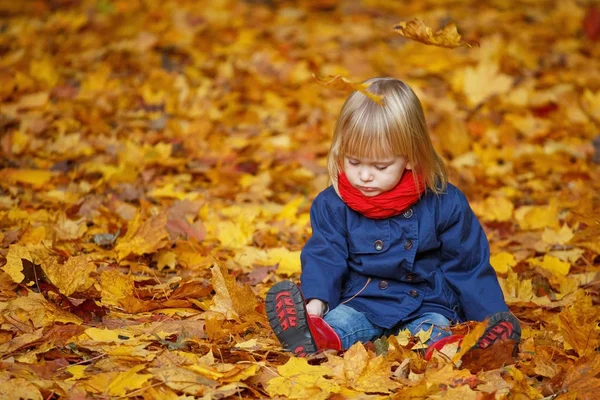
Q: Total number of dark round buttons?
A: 6